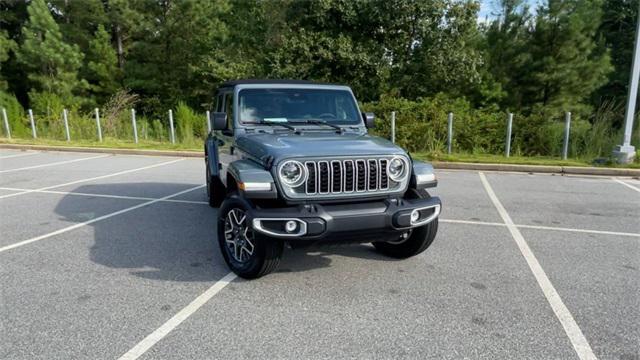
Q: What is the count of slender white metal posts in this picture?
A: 11